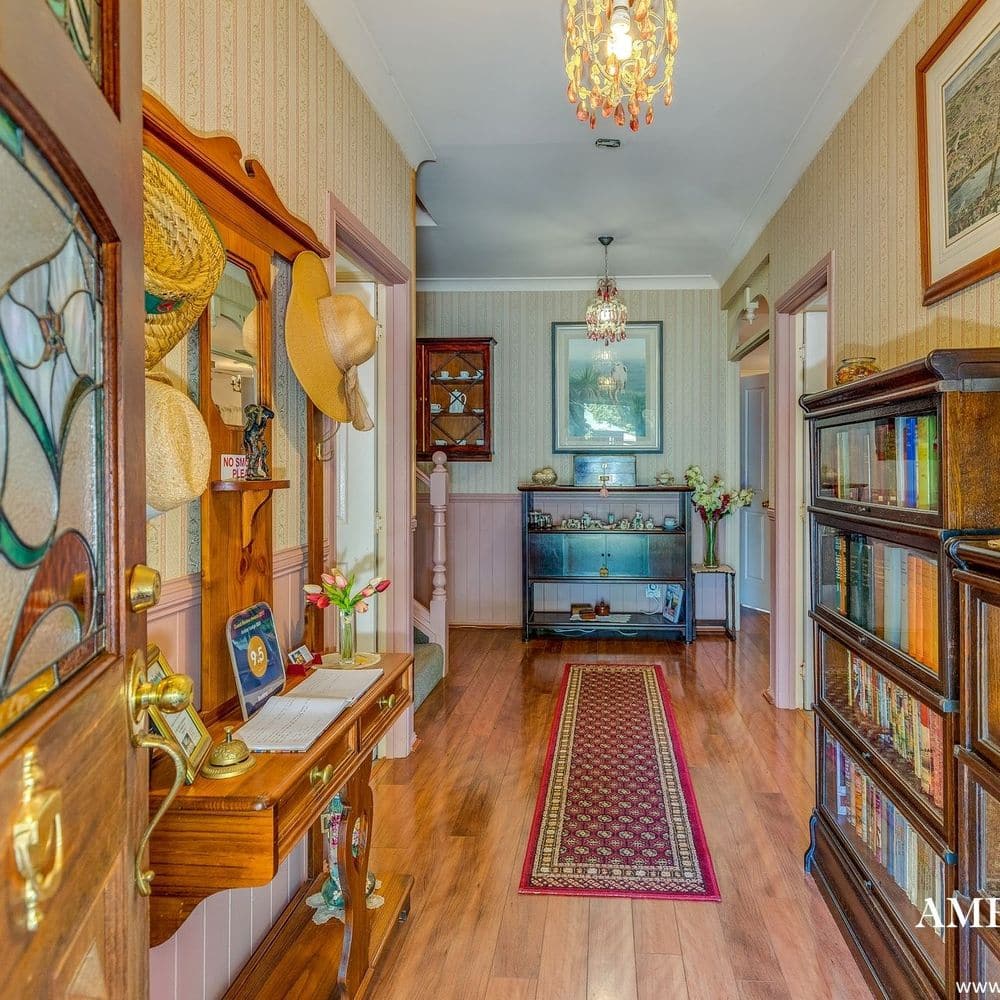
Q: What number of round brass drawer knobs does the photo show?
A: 2